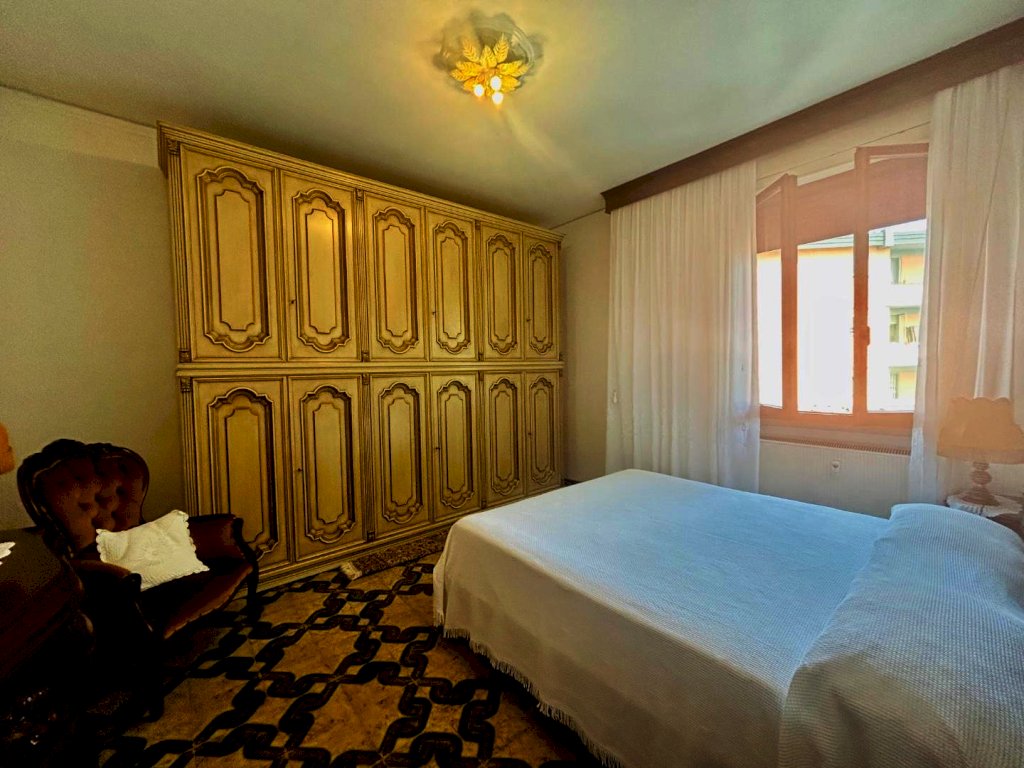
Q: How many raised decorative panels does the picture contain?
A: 12